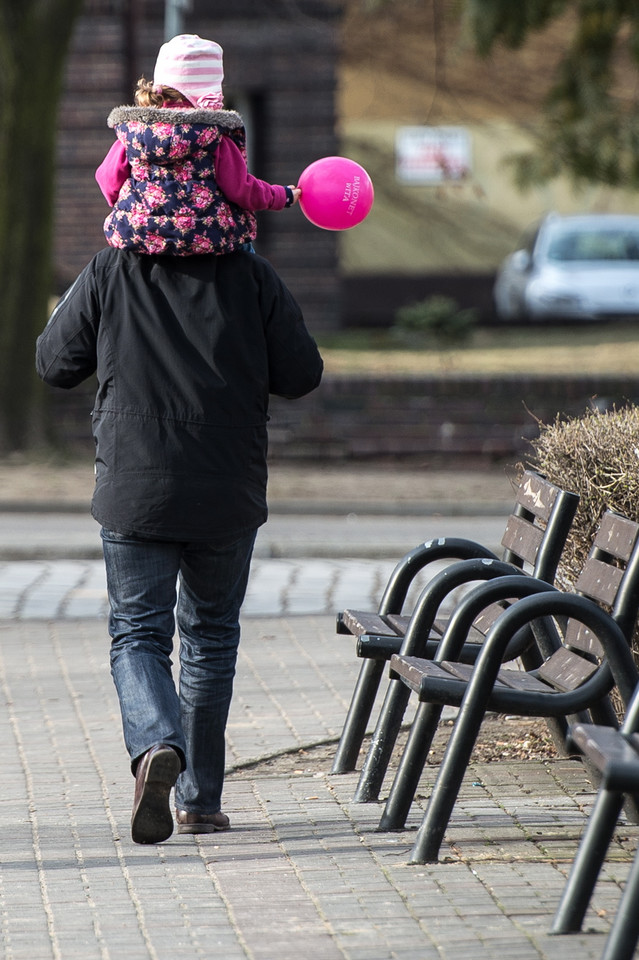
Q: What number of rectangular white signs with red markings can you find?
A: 1